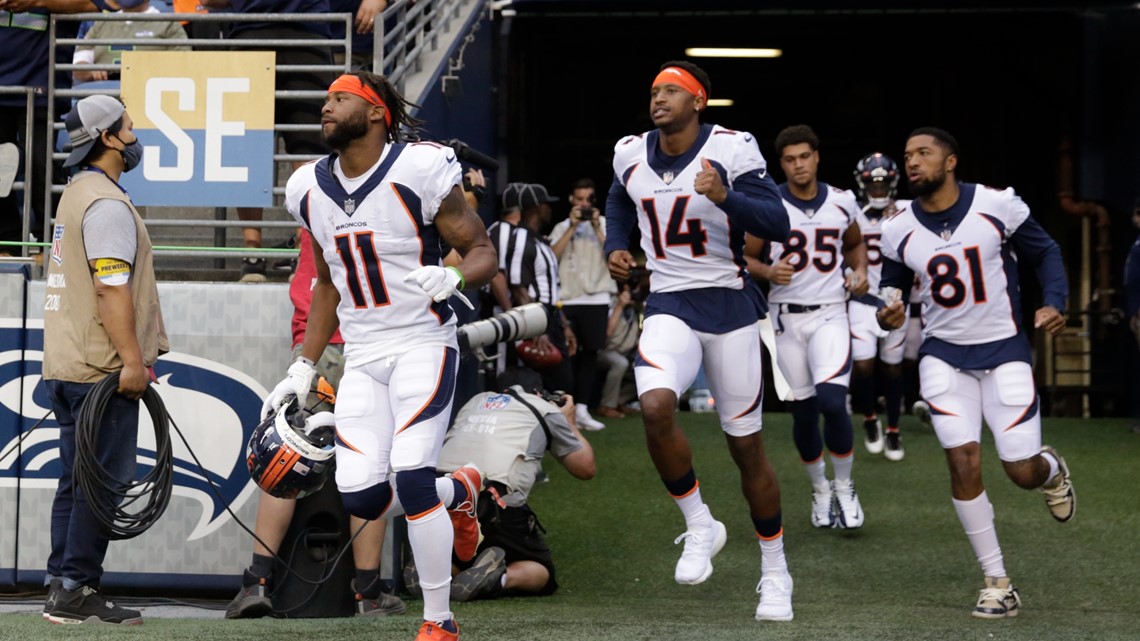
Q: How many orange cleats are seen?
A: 2